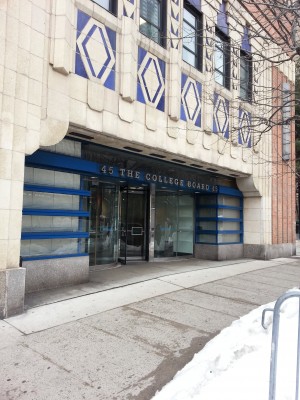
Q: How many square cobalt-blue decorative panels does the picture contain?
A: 5